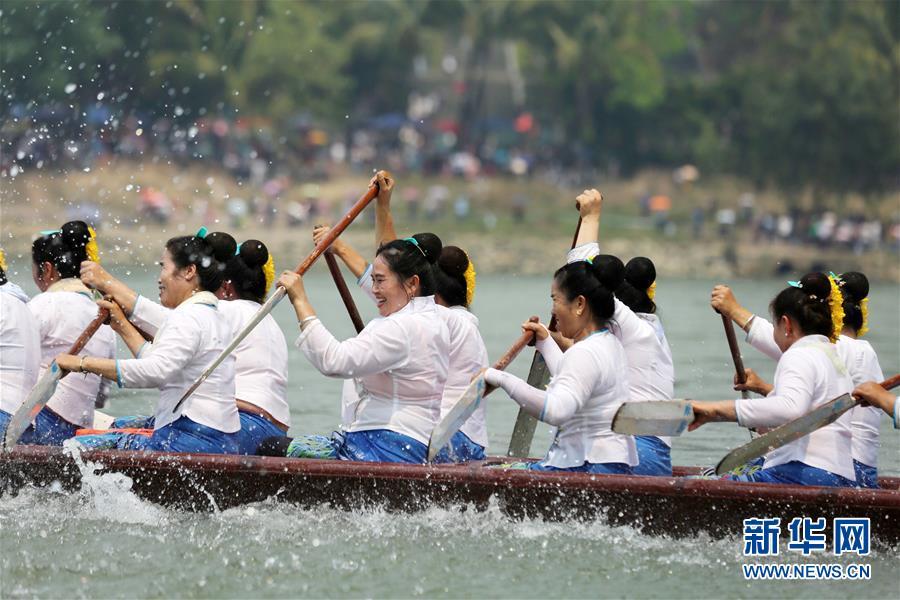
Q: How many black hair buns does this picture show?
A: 9